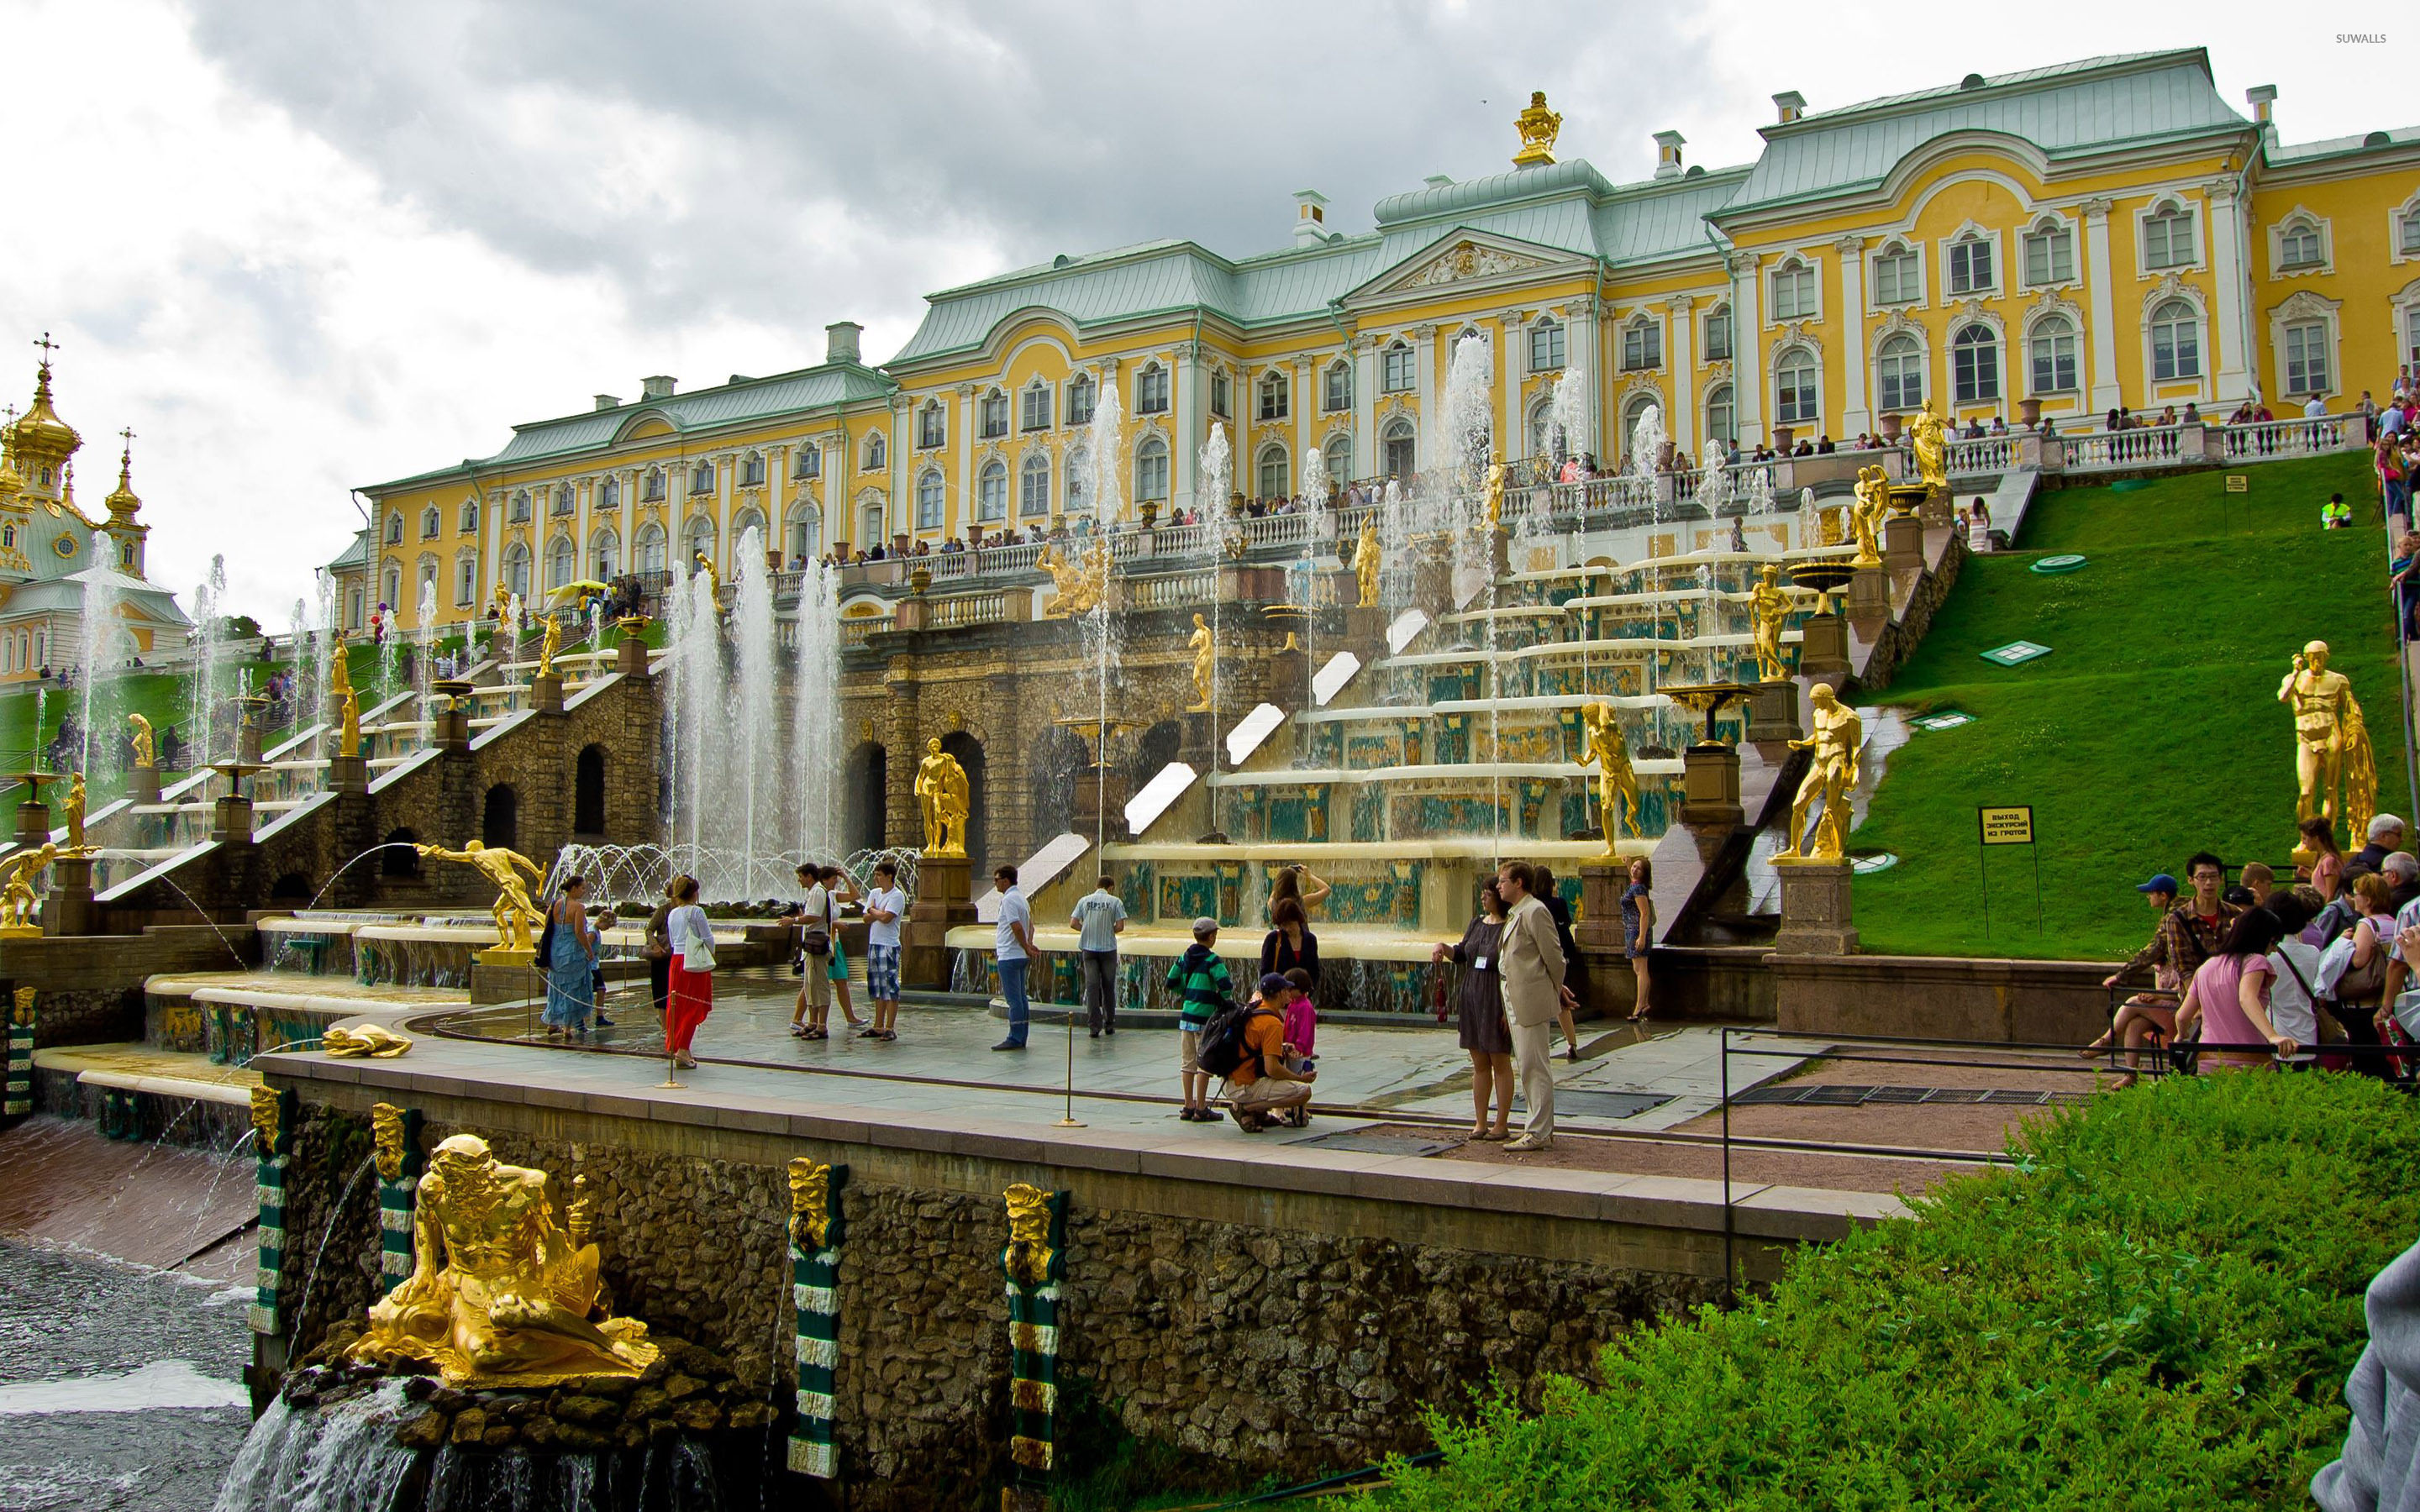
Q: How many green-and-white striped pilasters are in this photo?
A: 5